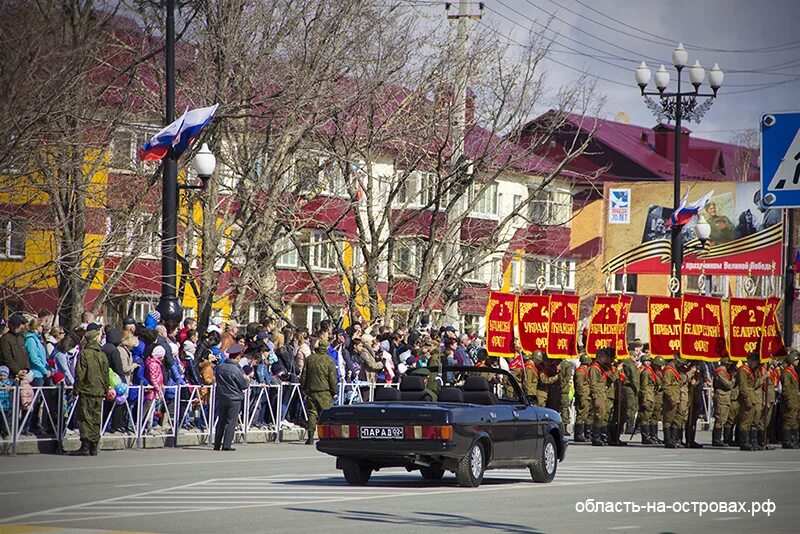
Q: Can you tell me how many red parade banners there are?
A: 9